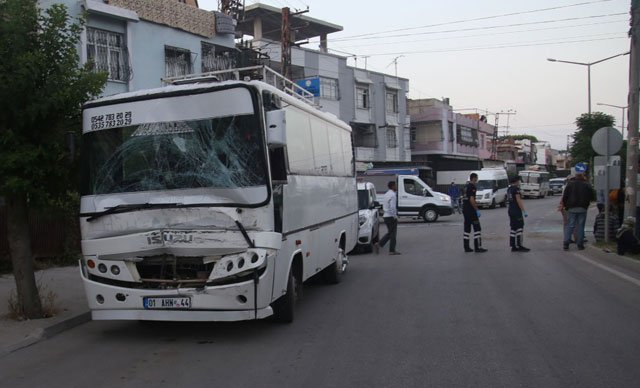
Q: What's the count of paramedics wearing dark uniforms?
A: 2